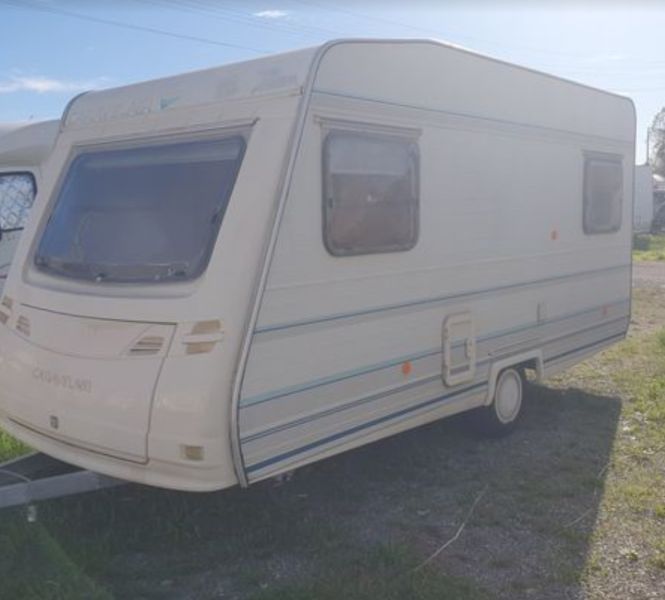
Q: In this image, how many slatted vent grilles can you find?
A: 2